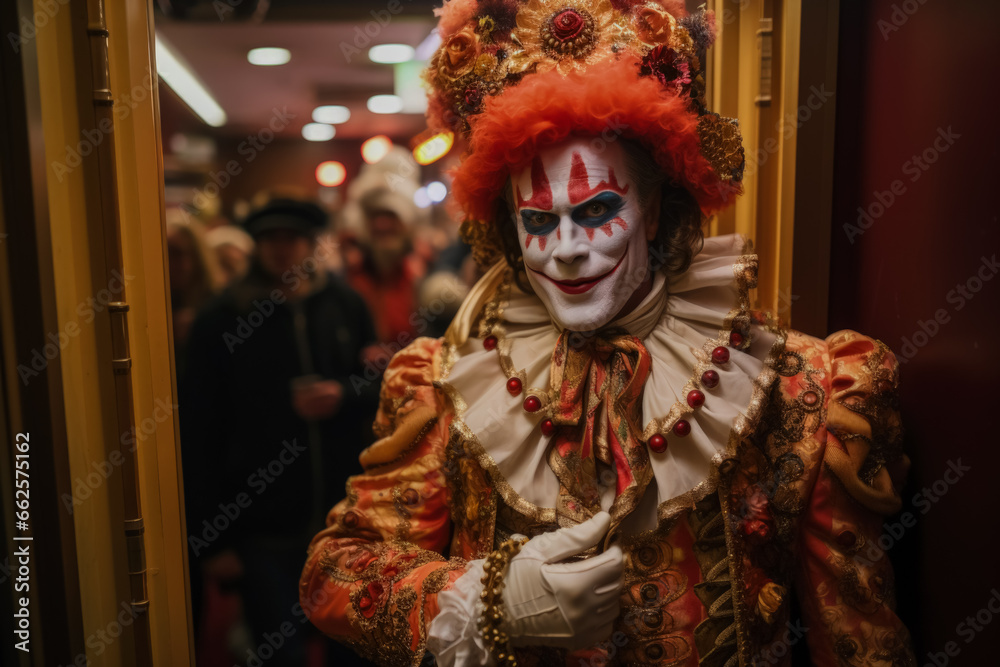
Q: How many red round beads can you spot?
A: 10